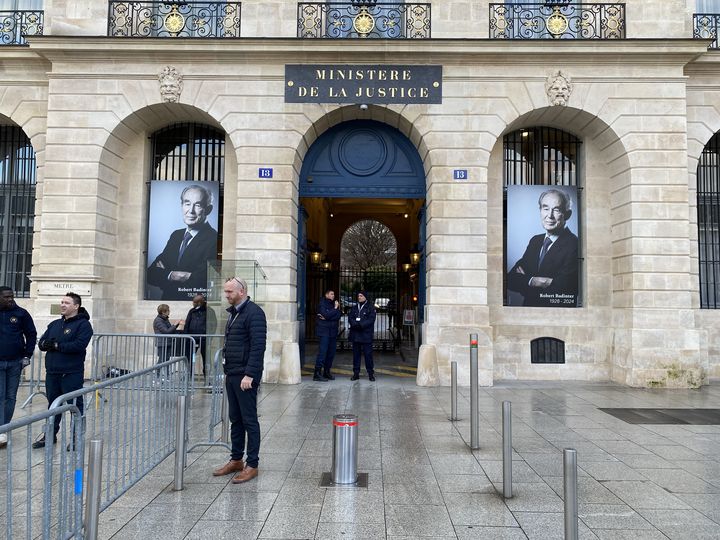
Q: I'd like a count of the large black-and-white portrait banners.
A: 2